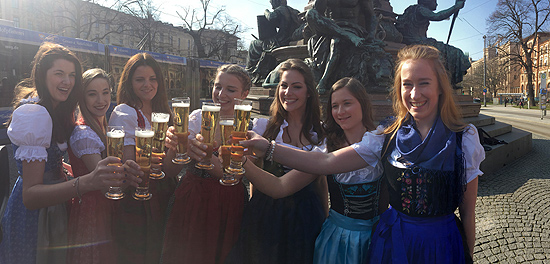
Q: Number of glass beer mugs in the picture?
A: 7